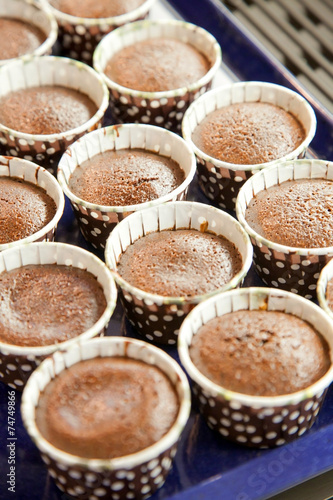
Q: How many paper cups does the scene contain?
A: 13